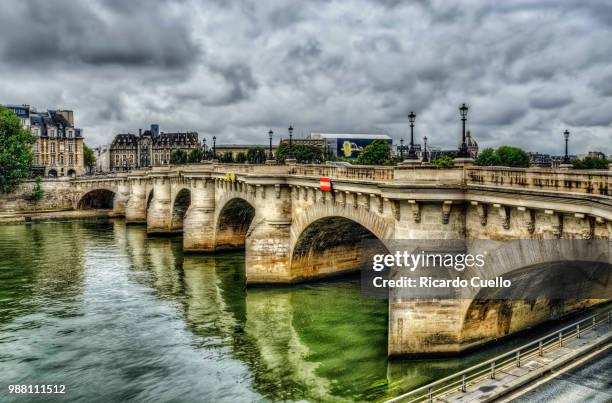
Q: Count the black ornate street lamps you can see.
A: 9